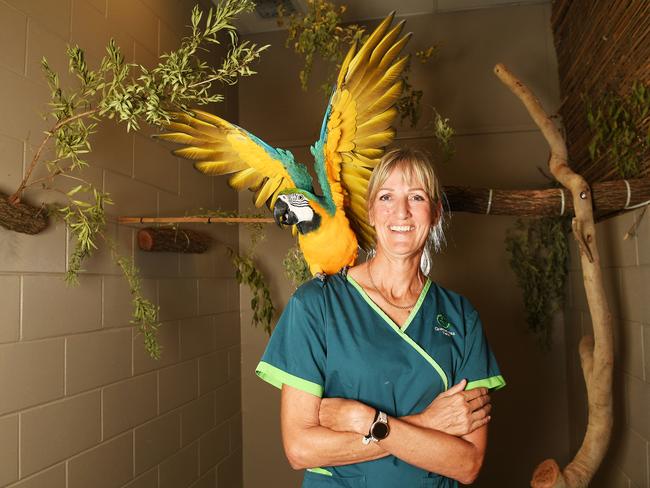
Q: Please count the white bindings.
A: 3